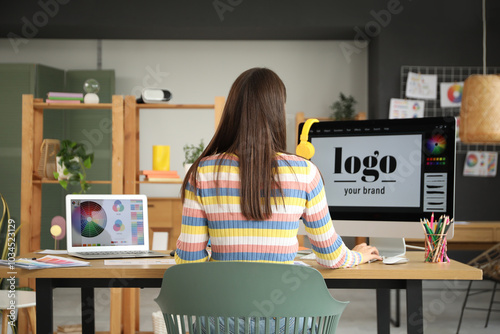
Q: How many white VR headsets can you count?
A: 1